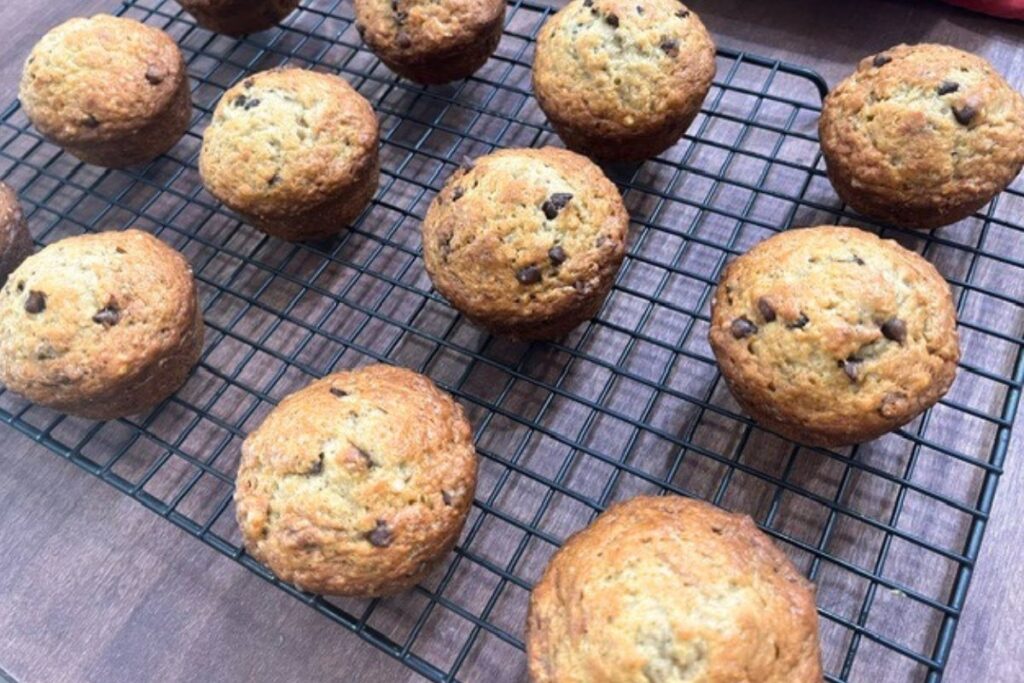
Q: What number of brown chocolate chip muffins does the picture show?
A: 12